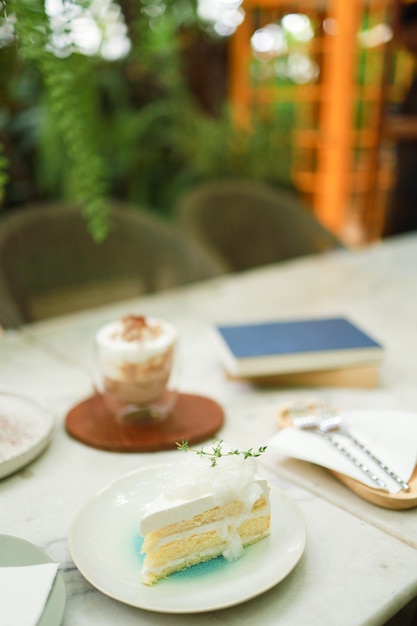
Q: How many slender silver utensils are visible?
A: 2